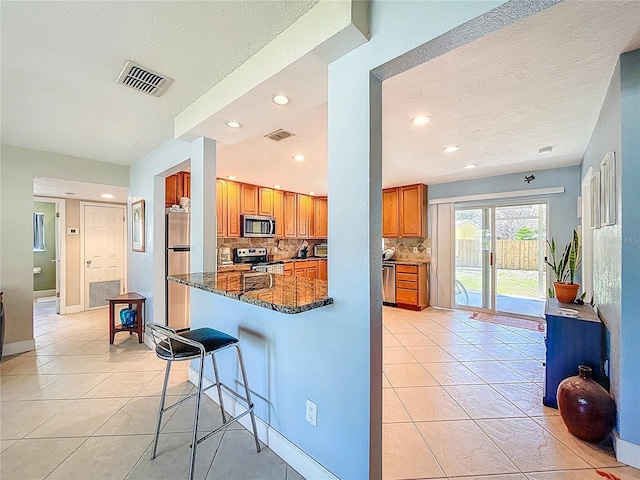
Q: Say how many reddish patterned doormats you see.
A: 1